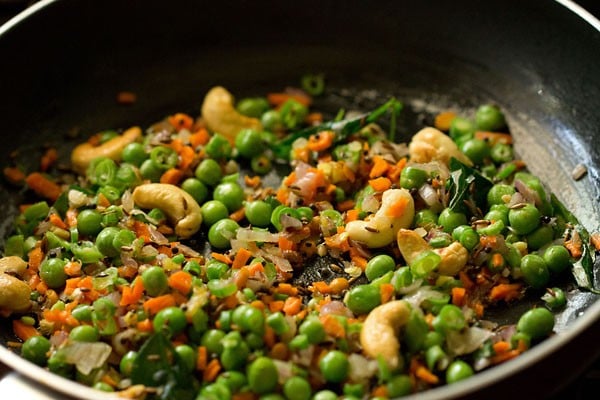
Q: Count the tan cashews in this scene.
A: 8